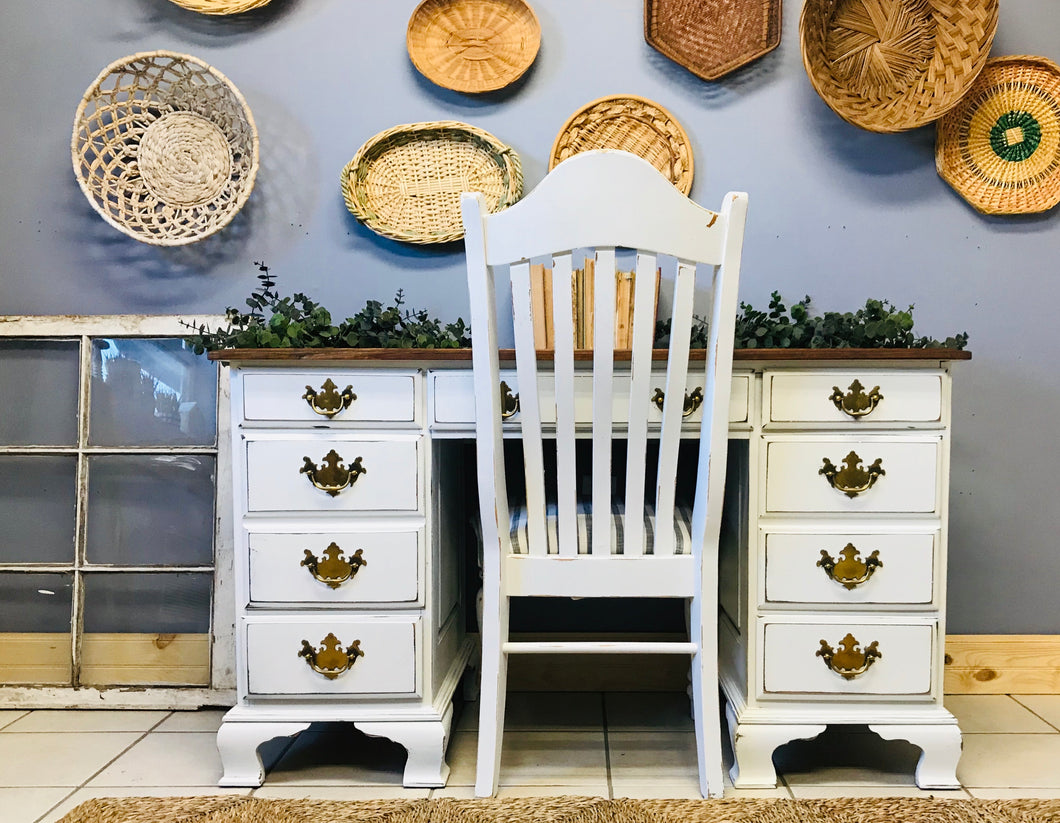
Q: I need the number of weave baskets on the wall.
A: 8